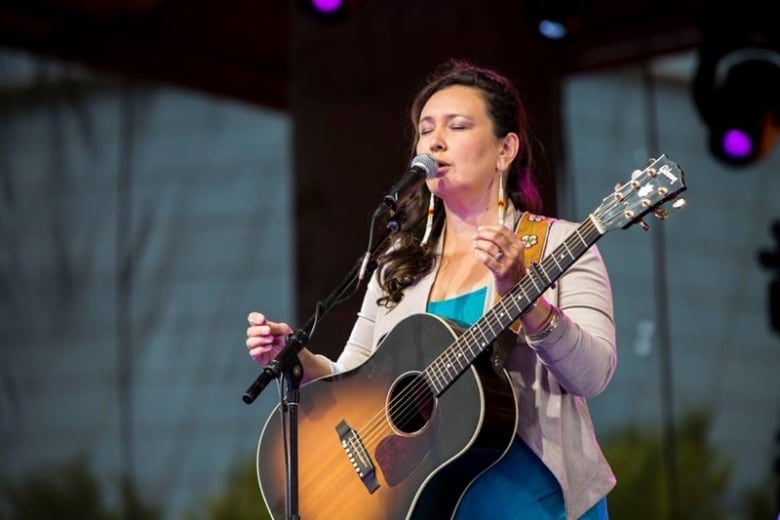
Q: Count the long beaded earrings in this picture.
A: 2